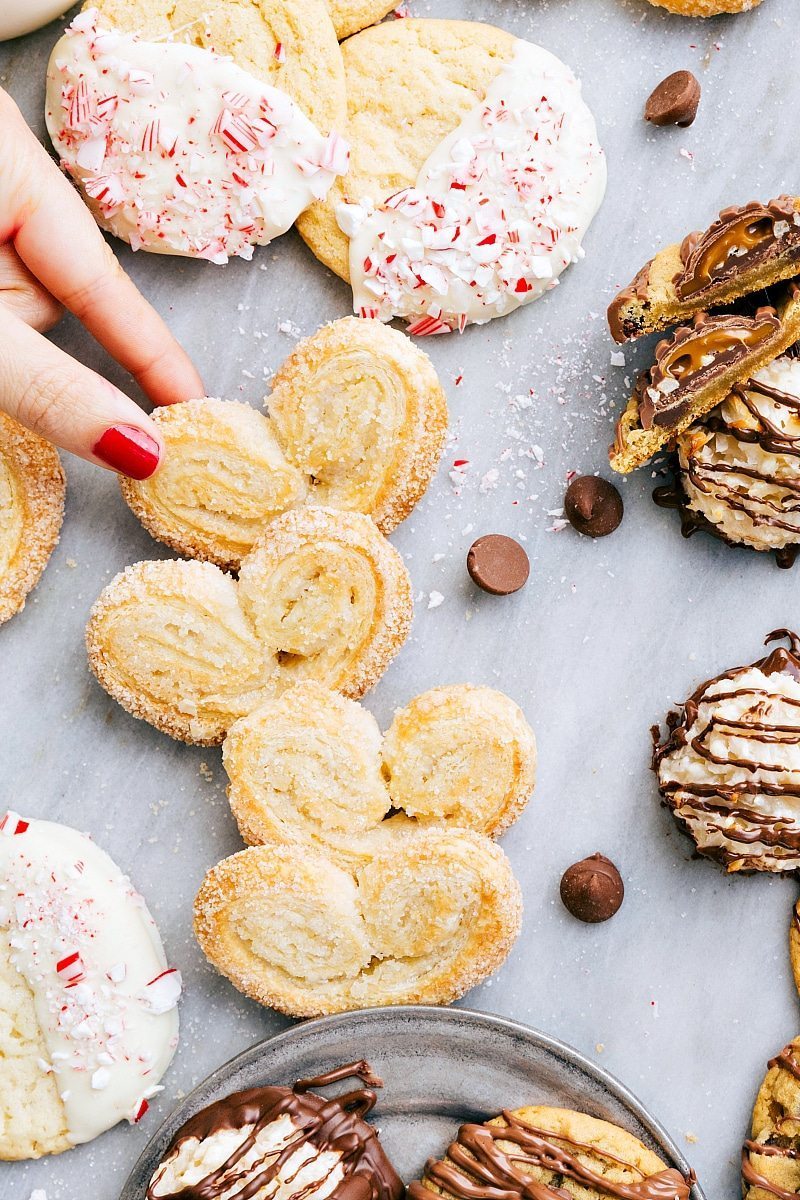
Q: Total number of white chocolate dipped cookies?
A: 3